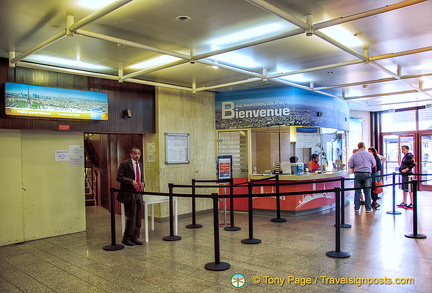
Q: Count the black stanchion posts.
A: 11